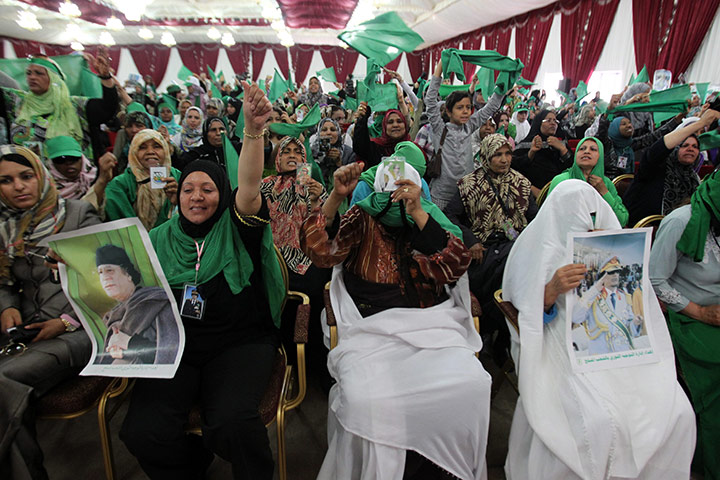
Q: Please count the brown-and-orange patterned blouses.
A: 1